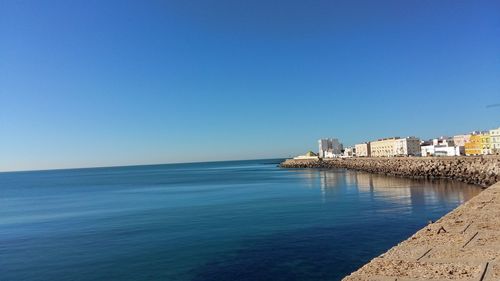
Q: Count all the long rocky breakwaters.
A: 1